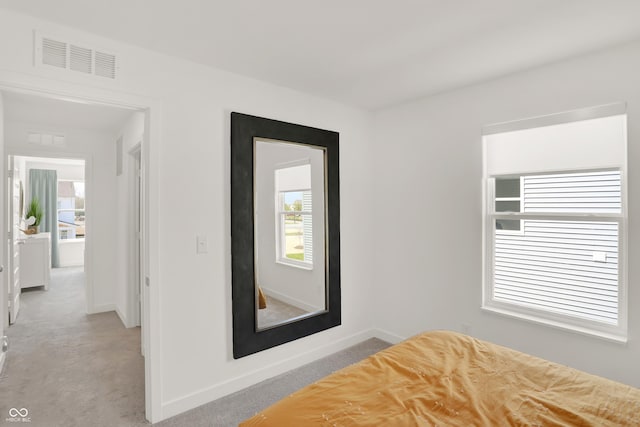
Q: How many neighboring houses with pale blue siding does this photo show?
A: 1